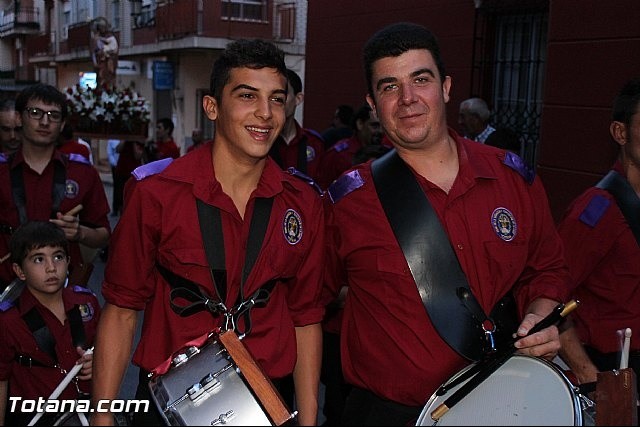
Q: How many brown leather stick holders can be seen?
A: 1